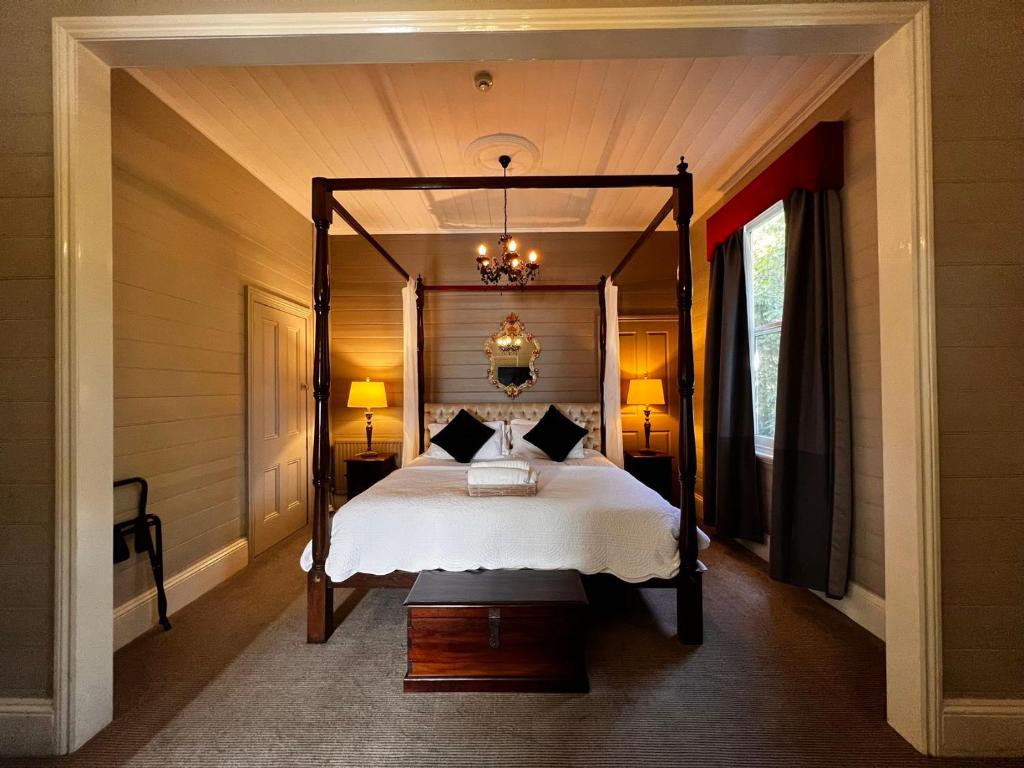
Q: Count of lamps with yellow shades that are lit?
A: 2